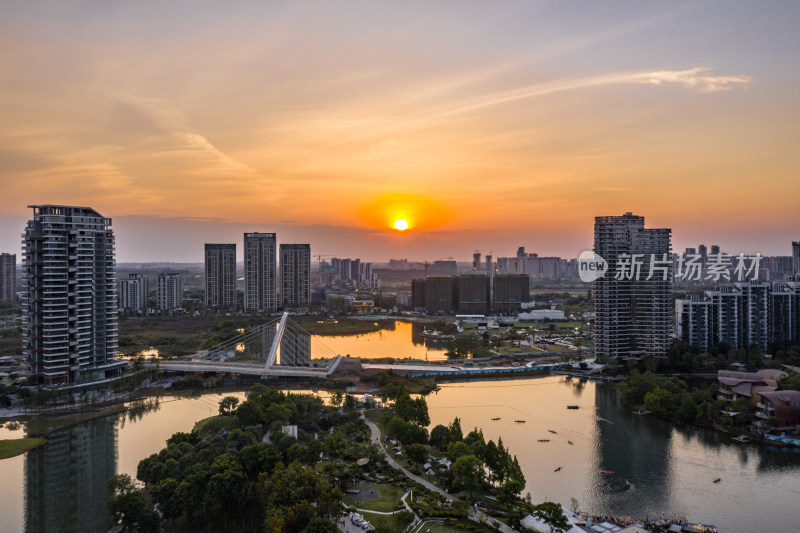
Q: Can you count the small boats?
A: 10